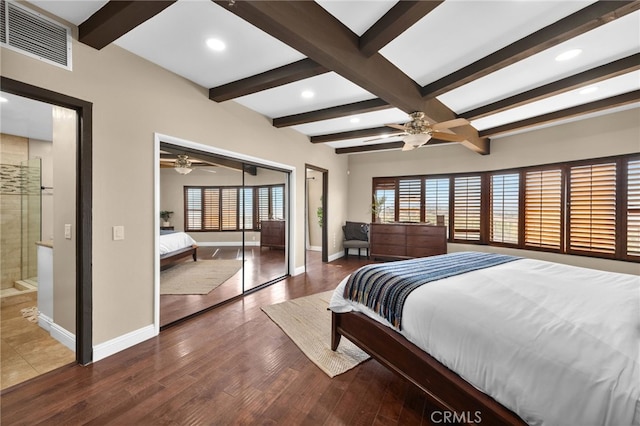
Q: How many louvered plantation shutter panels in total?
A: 8